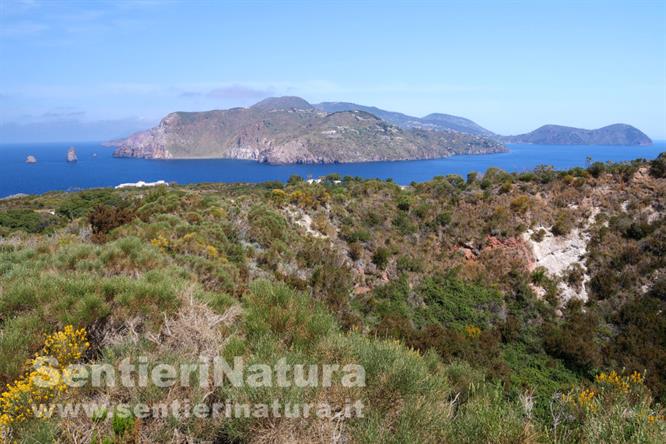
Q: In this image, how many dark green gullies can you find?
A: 1